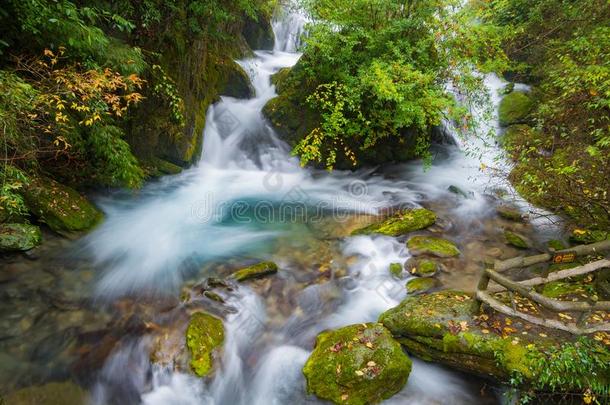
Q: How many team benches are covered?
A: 0